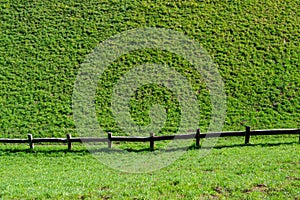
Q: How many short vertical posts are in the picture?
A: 6